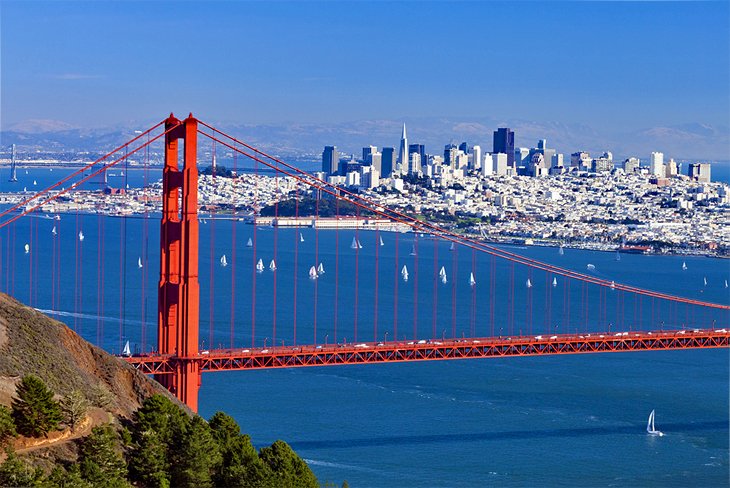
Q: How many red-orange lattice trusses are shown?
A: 1